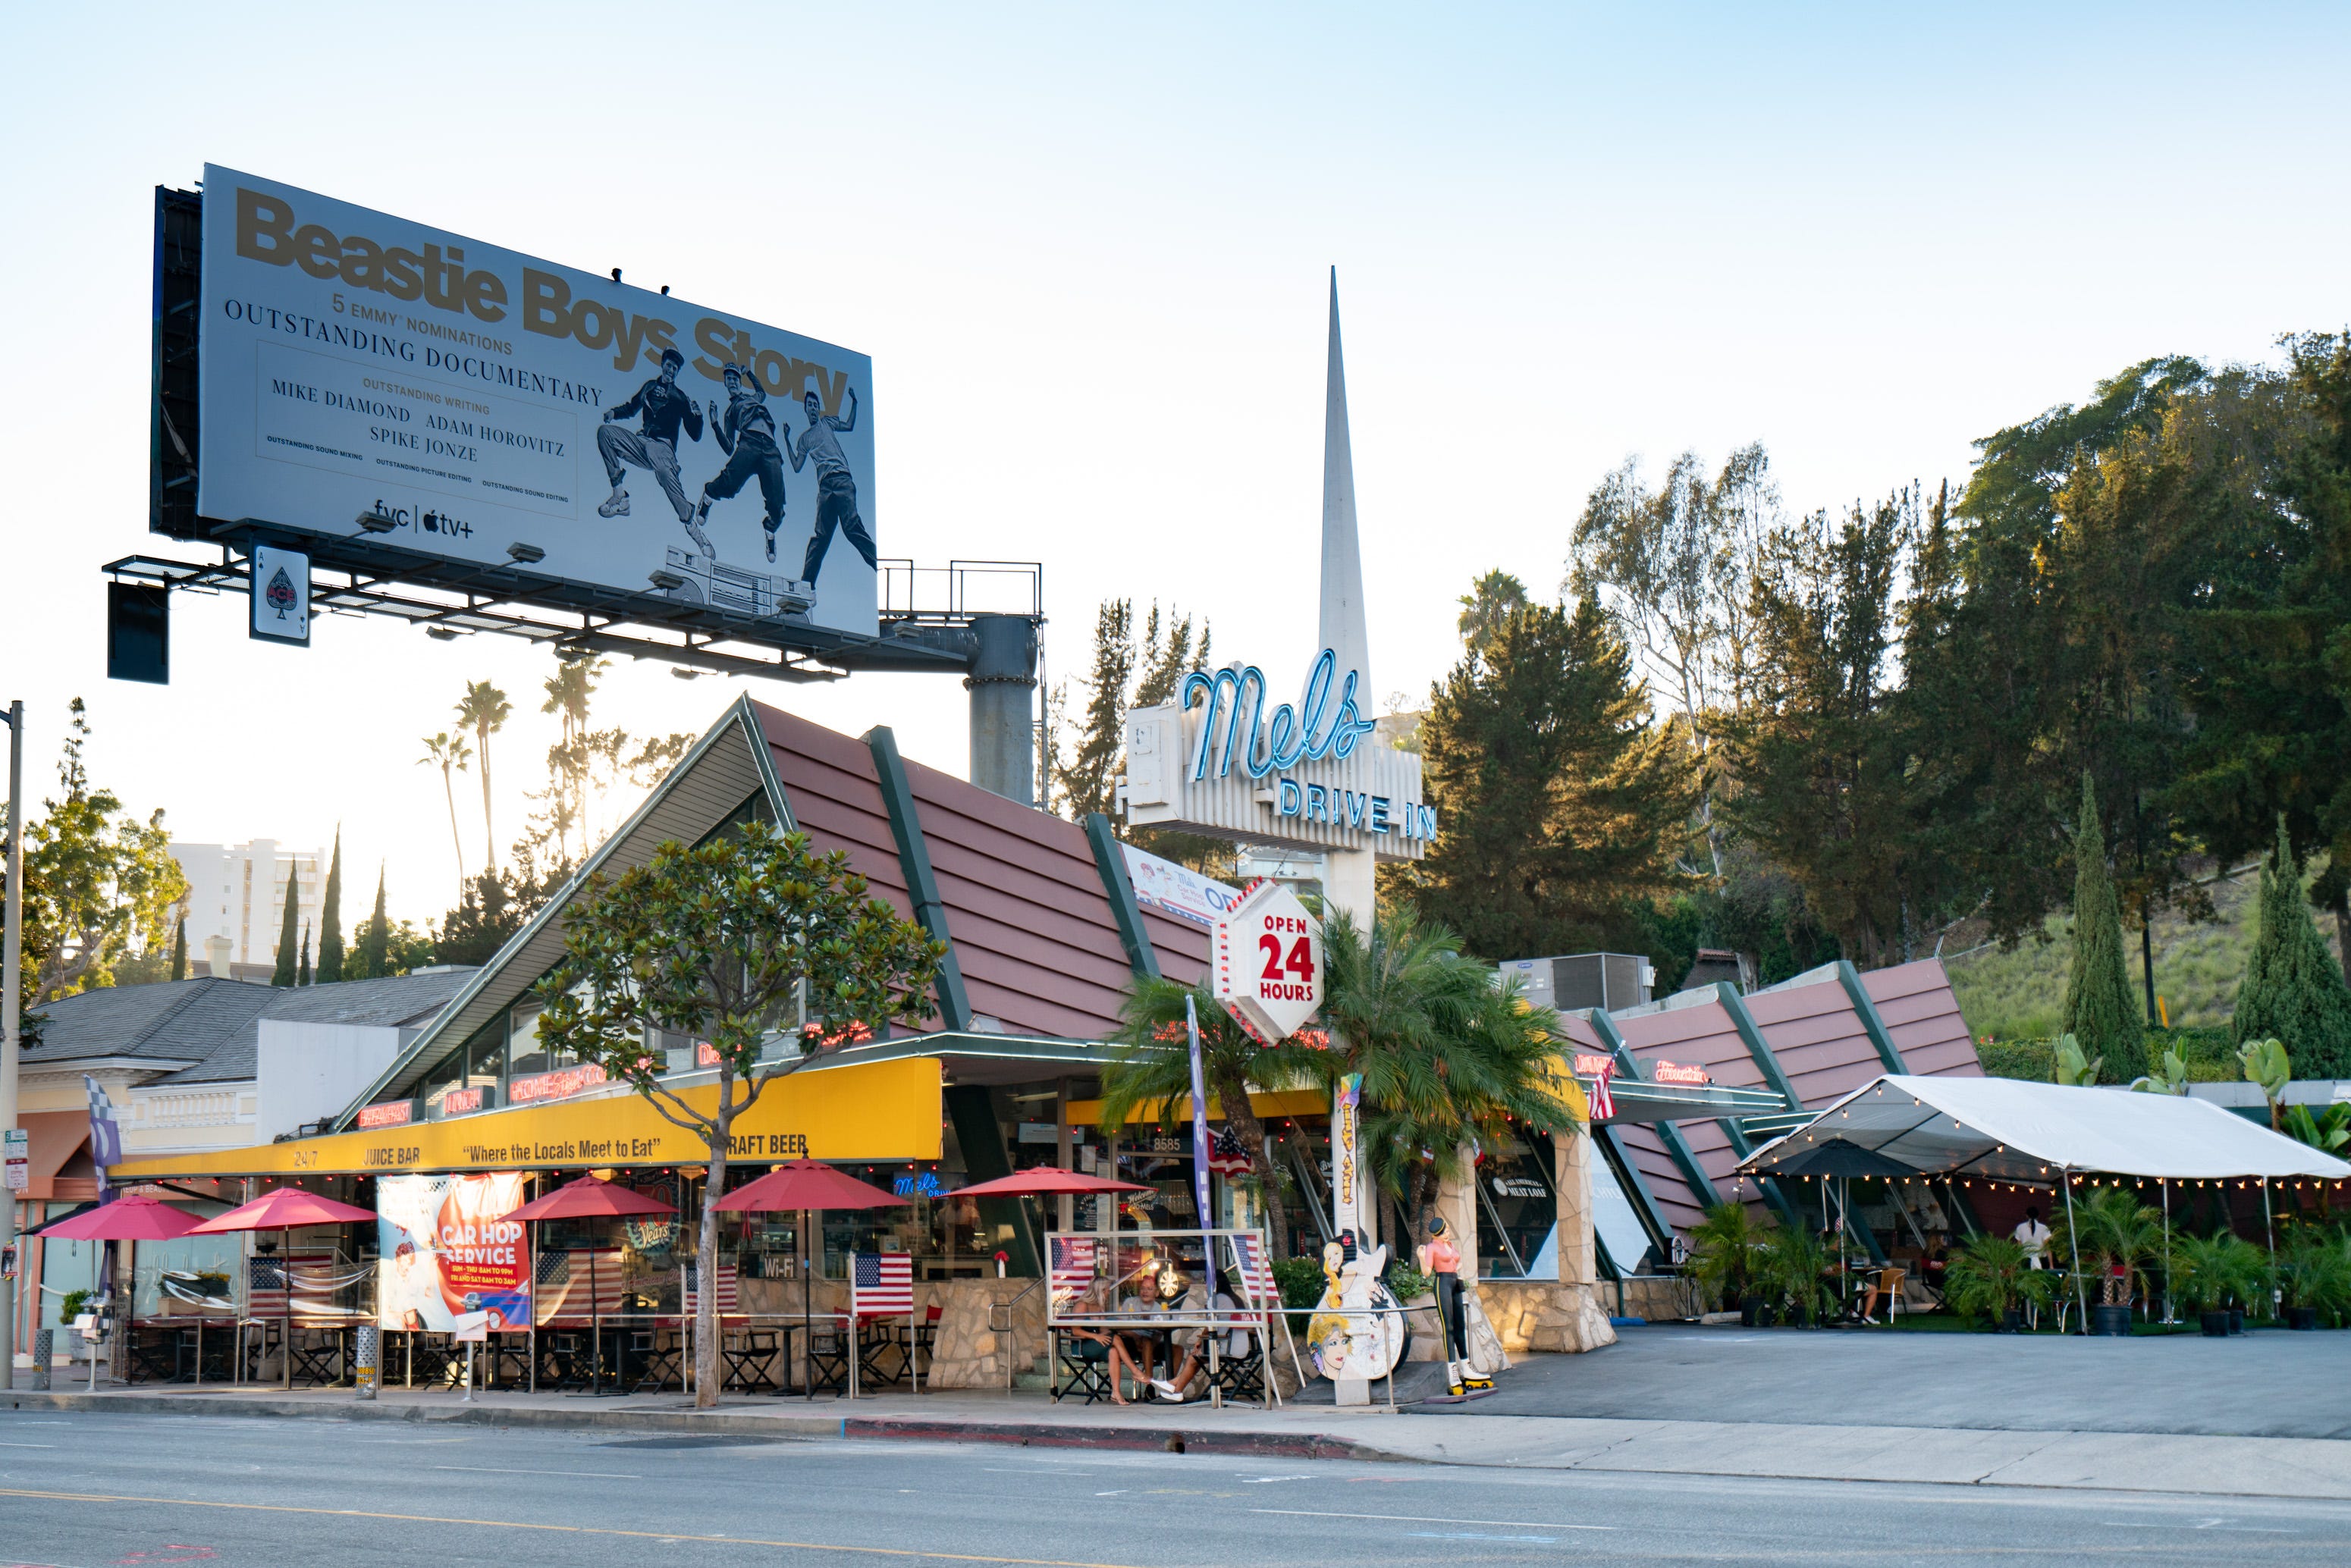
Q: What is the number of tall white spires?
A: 1